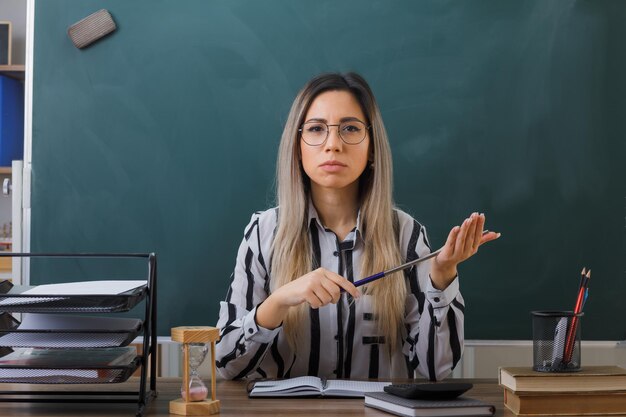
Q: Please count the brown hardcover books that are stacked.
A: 2